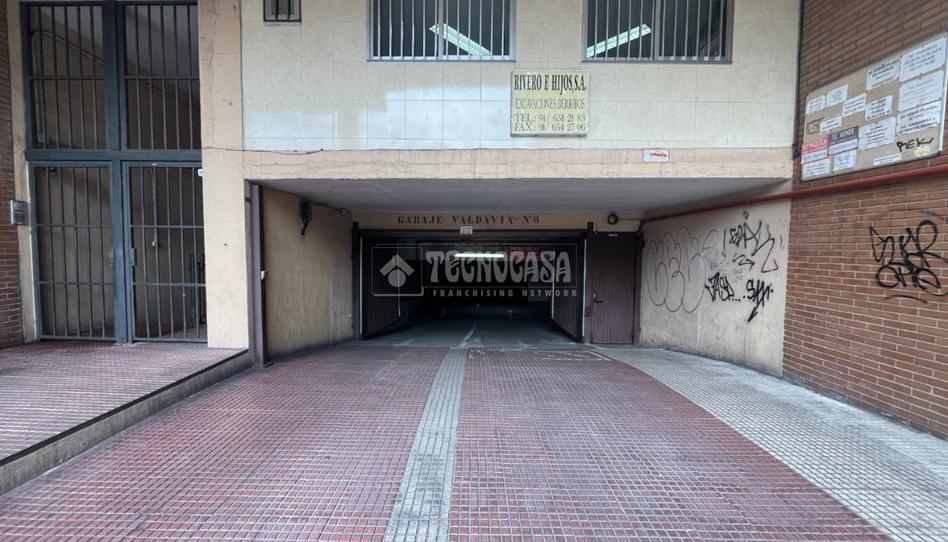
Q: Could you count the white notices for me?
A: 13